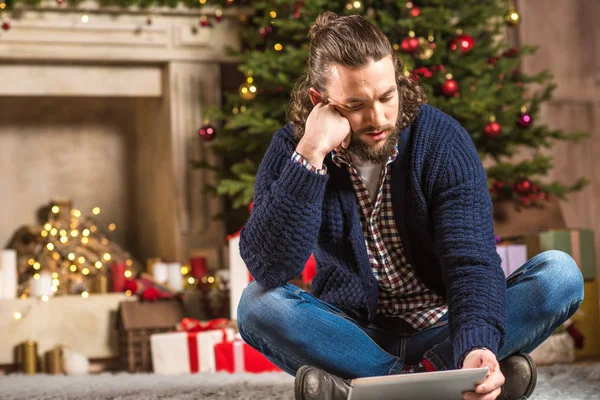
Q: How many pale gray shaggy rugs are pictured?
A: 1